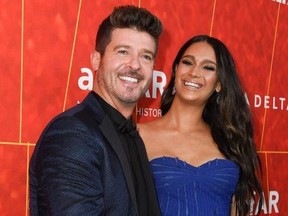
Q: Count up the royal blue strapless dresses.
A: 1